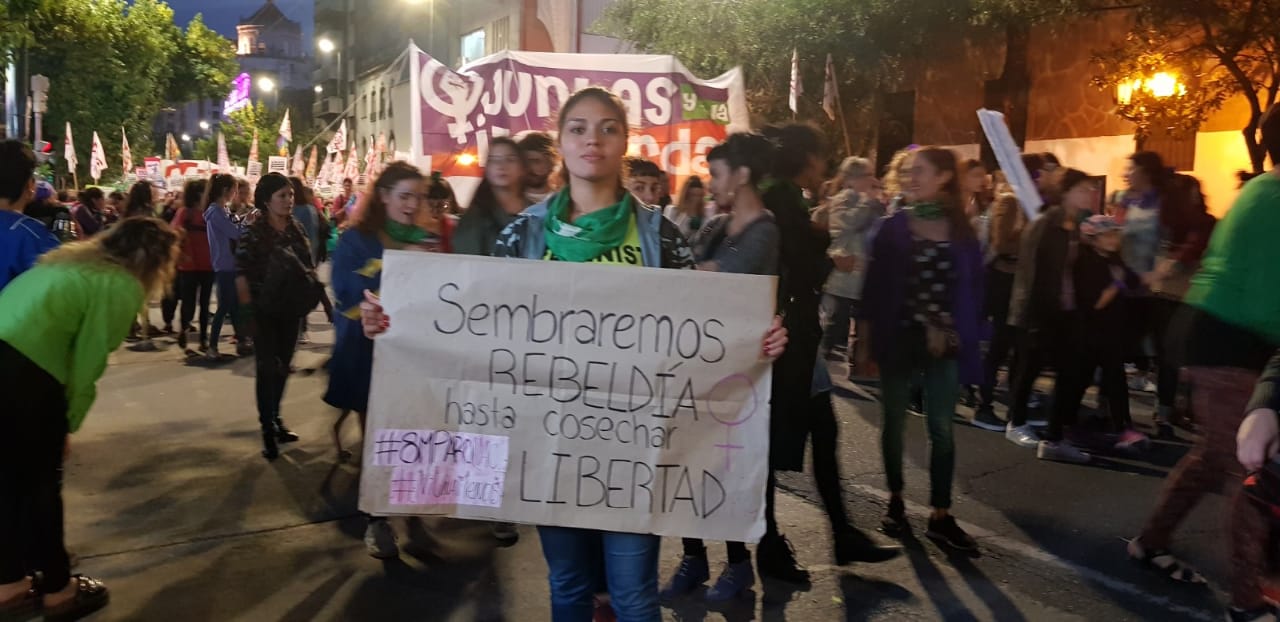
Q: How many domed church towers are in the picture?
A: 1